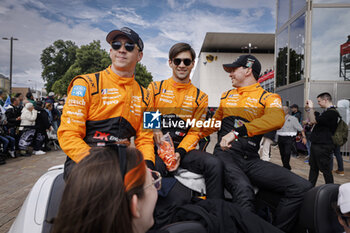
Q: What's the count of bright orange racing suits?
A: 3